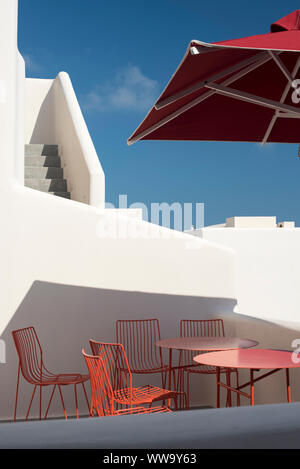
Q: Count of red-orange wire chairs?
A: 5